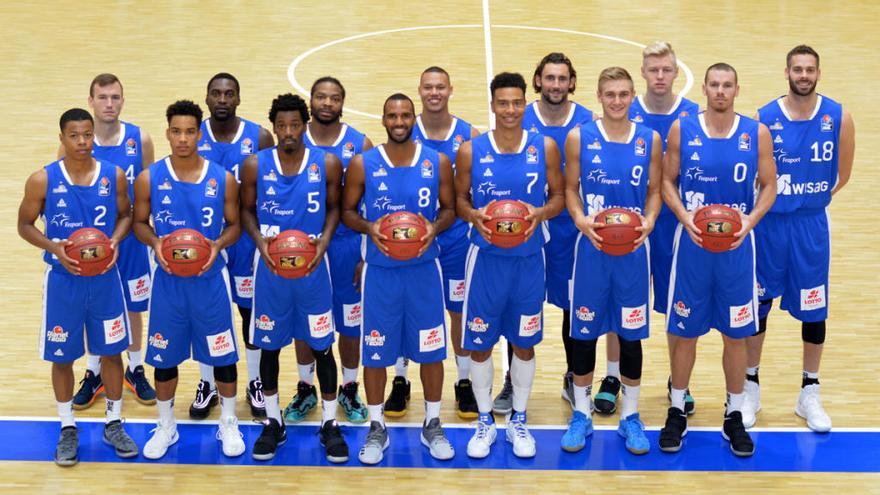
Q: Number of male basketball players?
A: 14